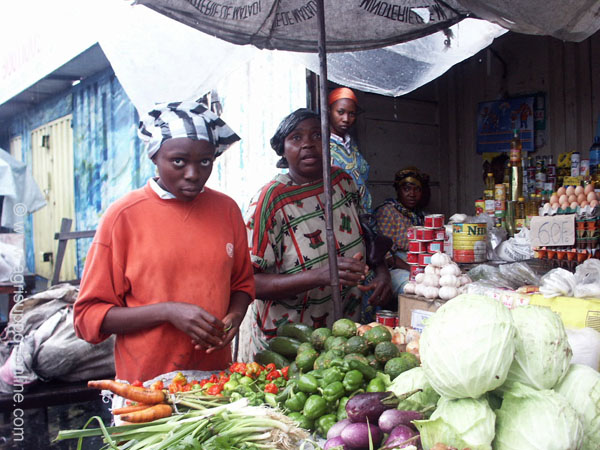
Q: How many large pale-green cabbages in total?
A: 6